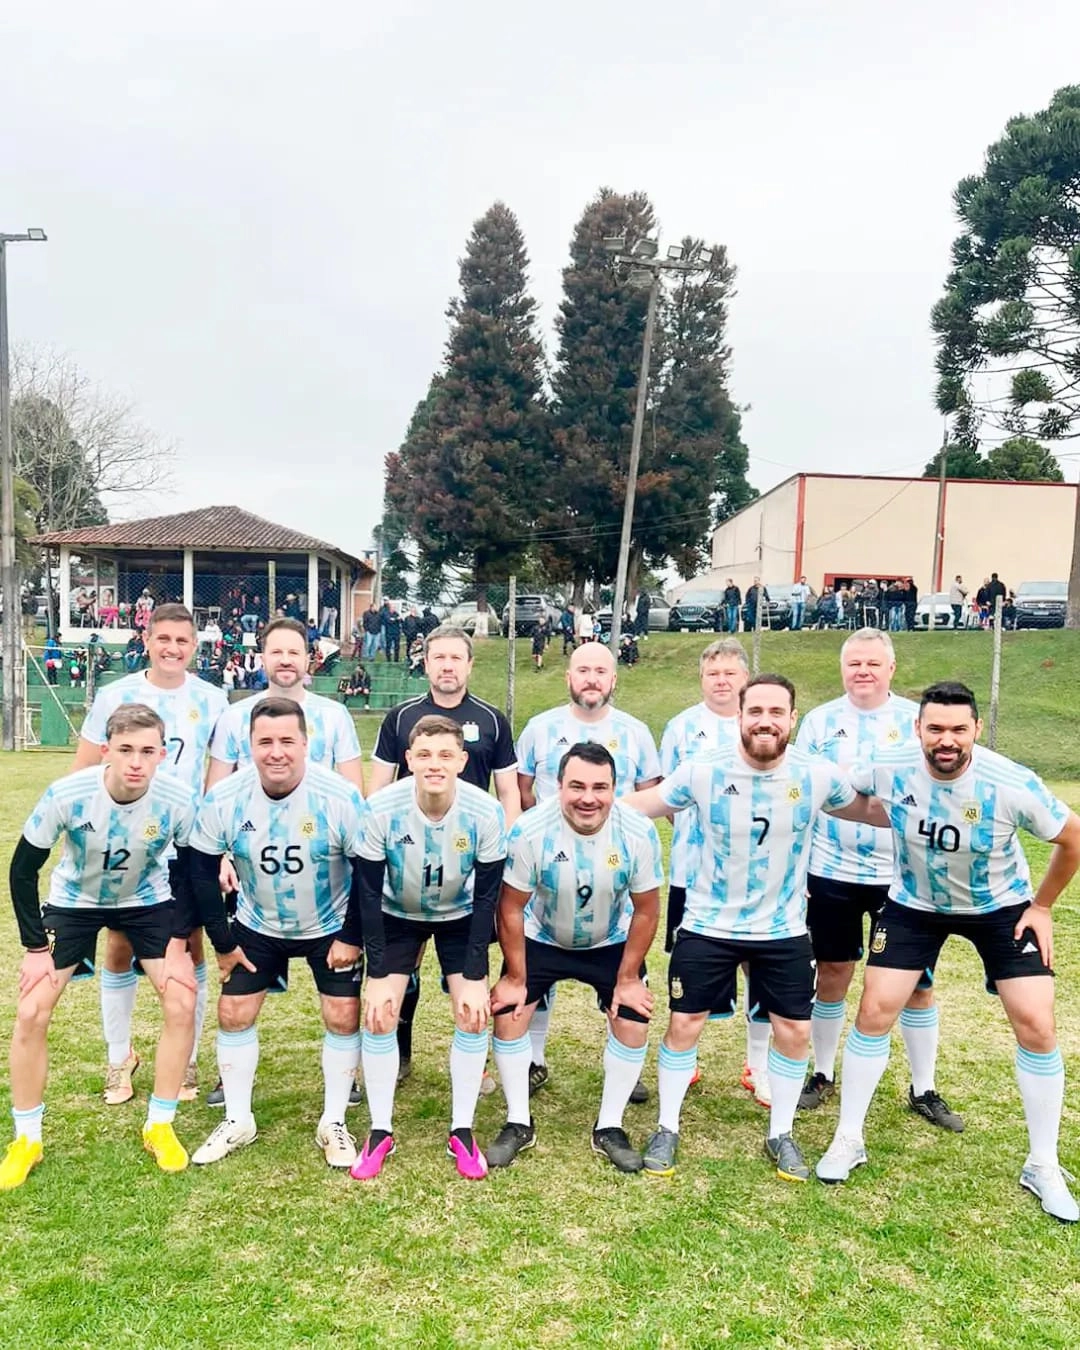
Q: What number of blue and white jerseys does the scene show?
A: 11